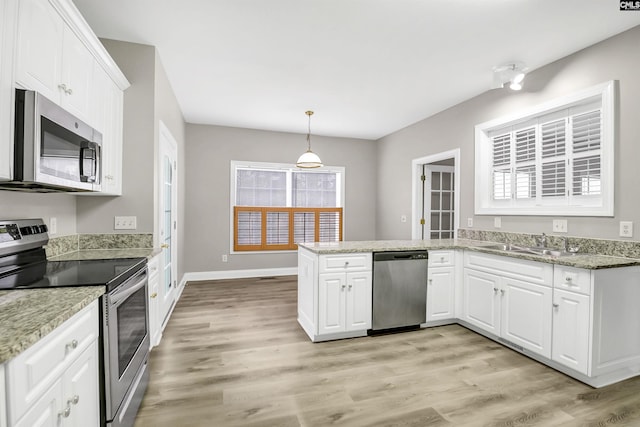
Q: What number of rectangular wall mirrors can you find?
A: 0